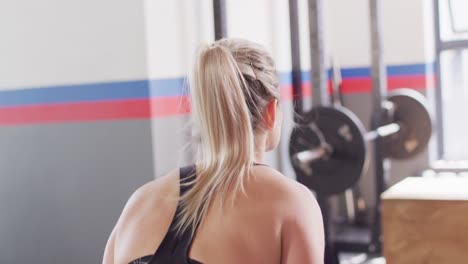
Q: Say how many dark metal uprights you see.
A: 4